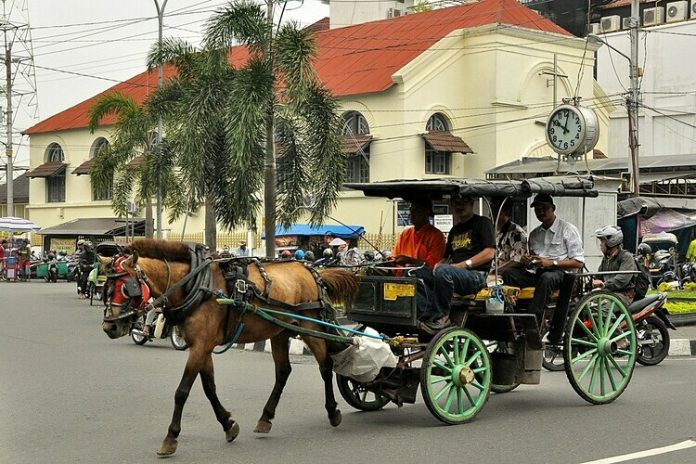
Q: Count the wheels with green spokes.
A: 2